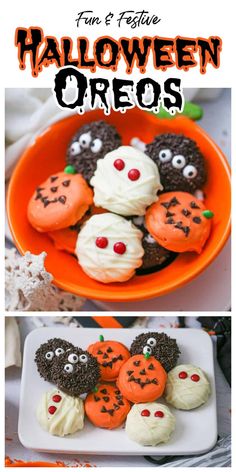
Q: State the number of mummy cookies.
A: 5